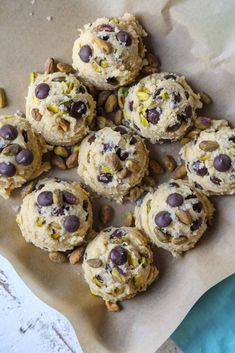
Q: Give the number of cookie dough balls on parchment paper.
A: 9